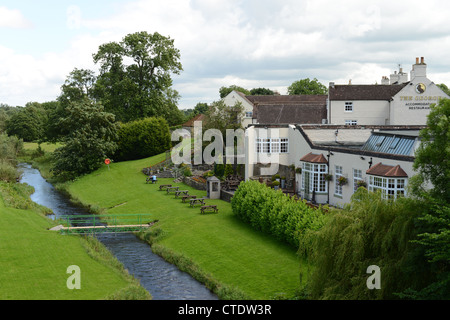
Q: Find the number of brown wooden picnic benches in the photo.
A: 7